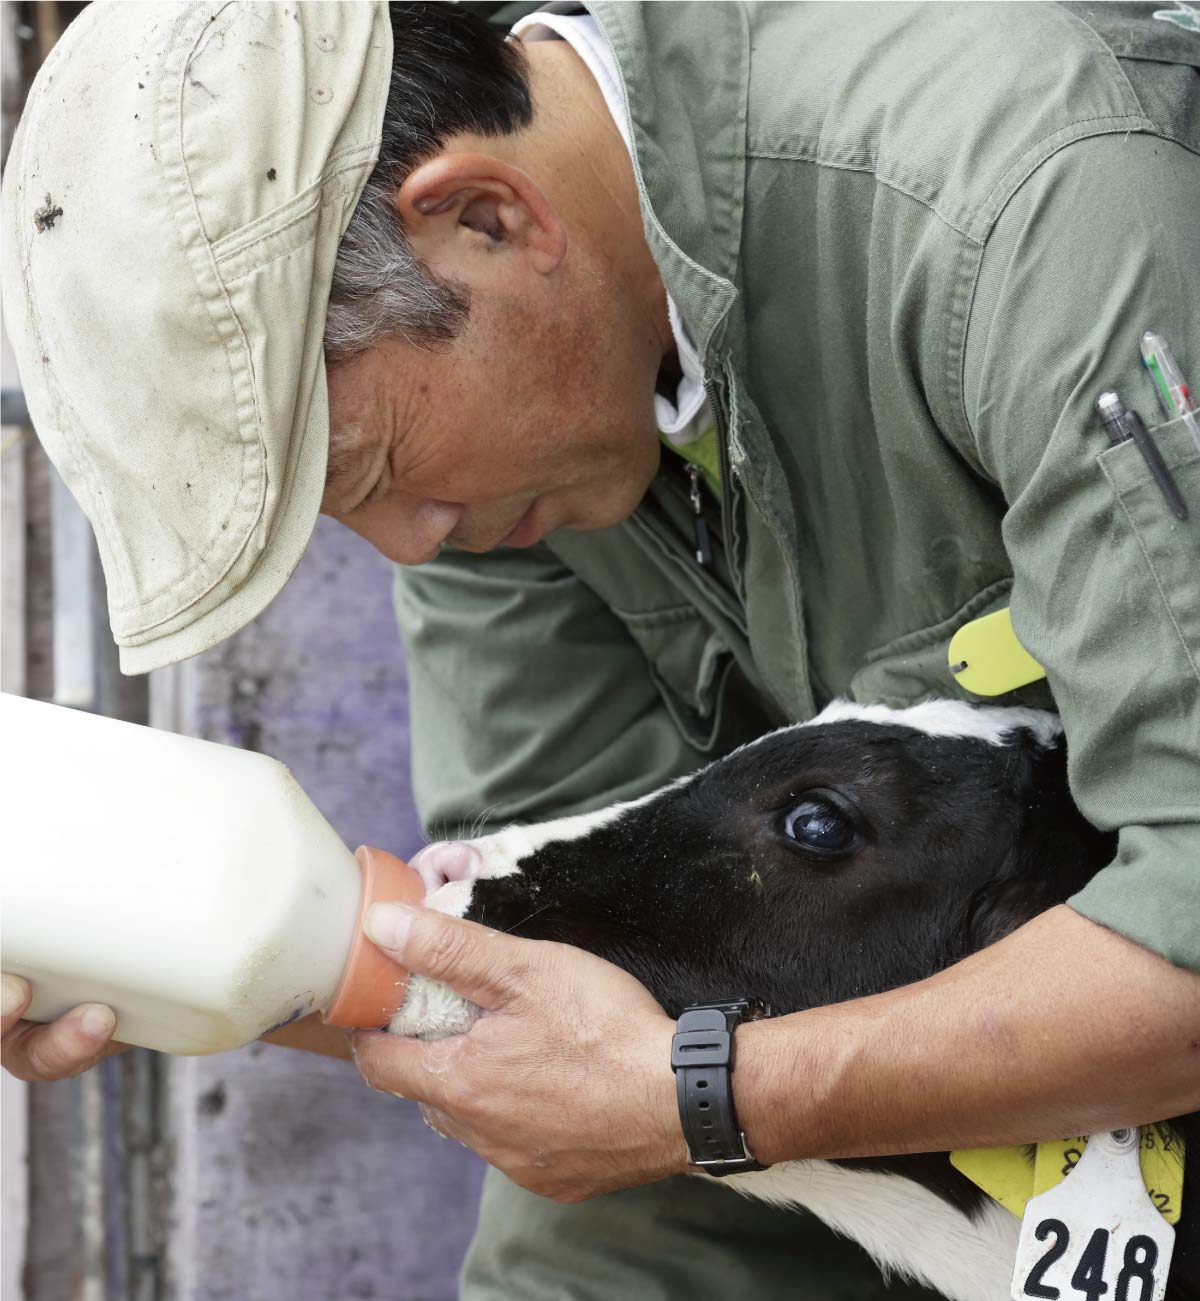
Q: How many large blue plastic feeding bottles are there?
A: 0